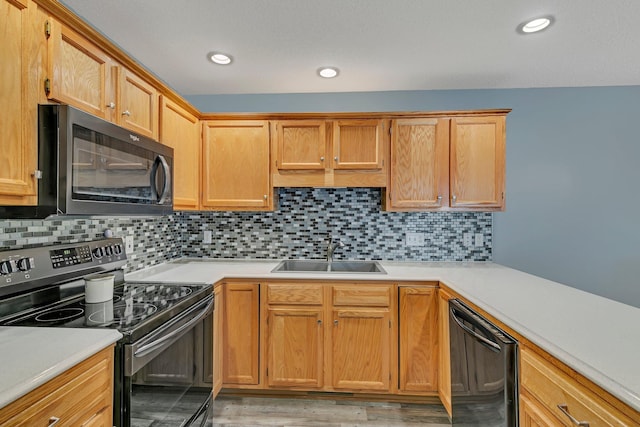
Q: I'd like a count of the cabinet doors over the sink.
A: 2